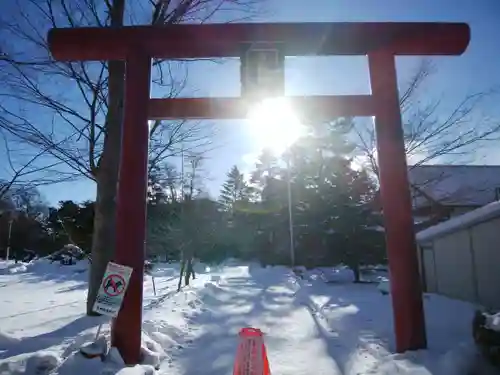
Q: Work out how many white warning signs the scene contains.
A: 1